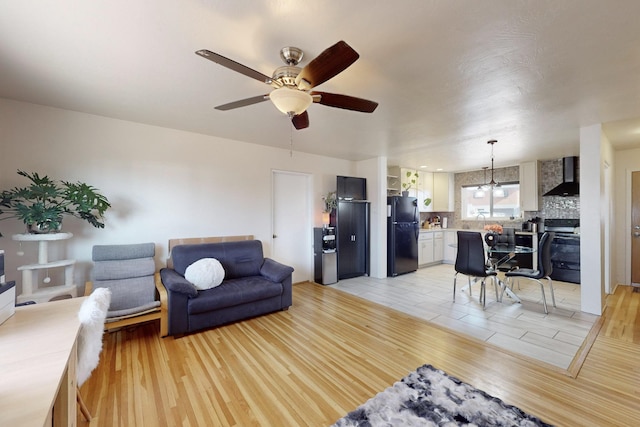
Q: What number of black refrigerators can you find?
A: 1